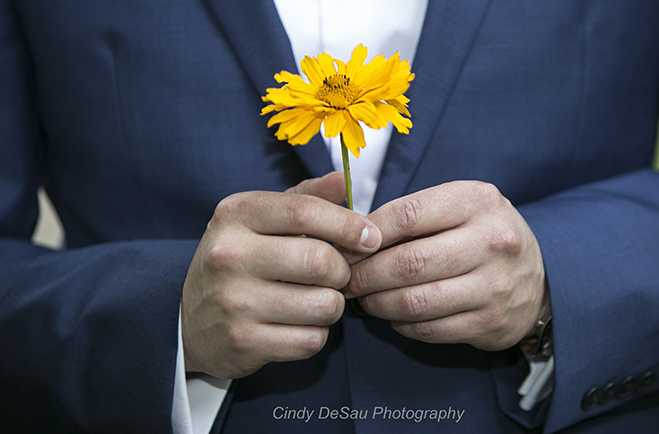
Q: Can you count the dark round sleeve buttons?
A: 4